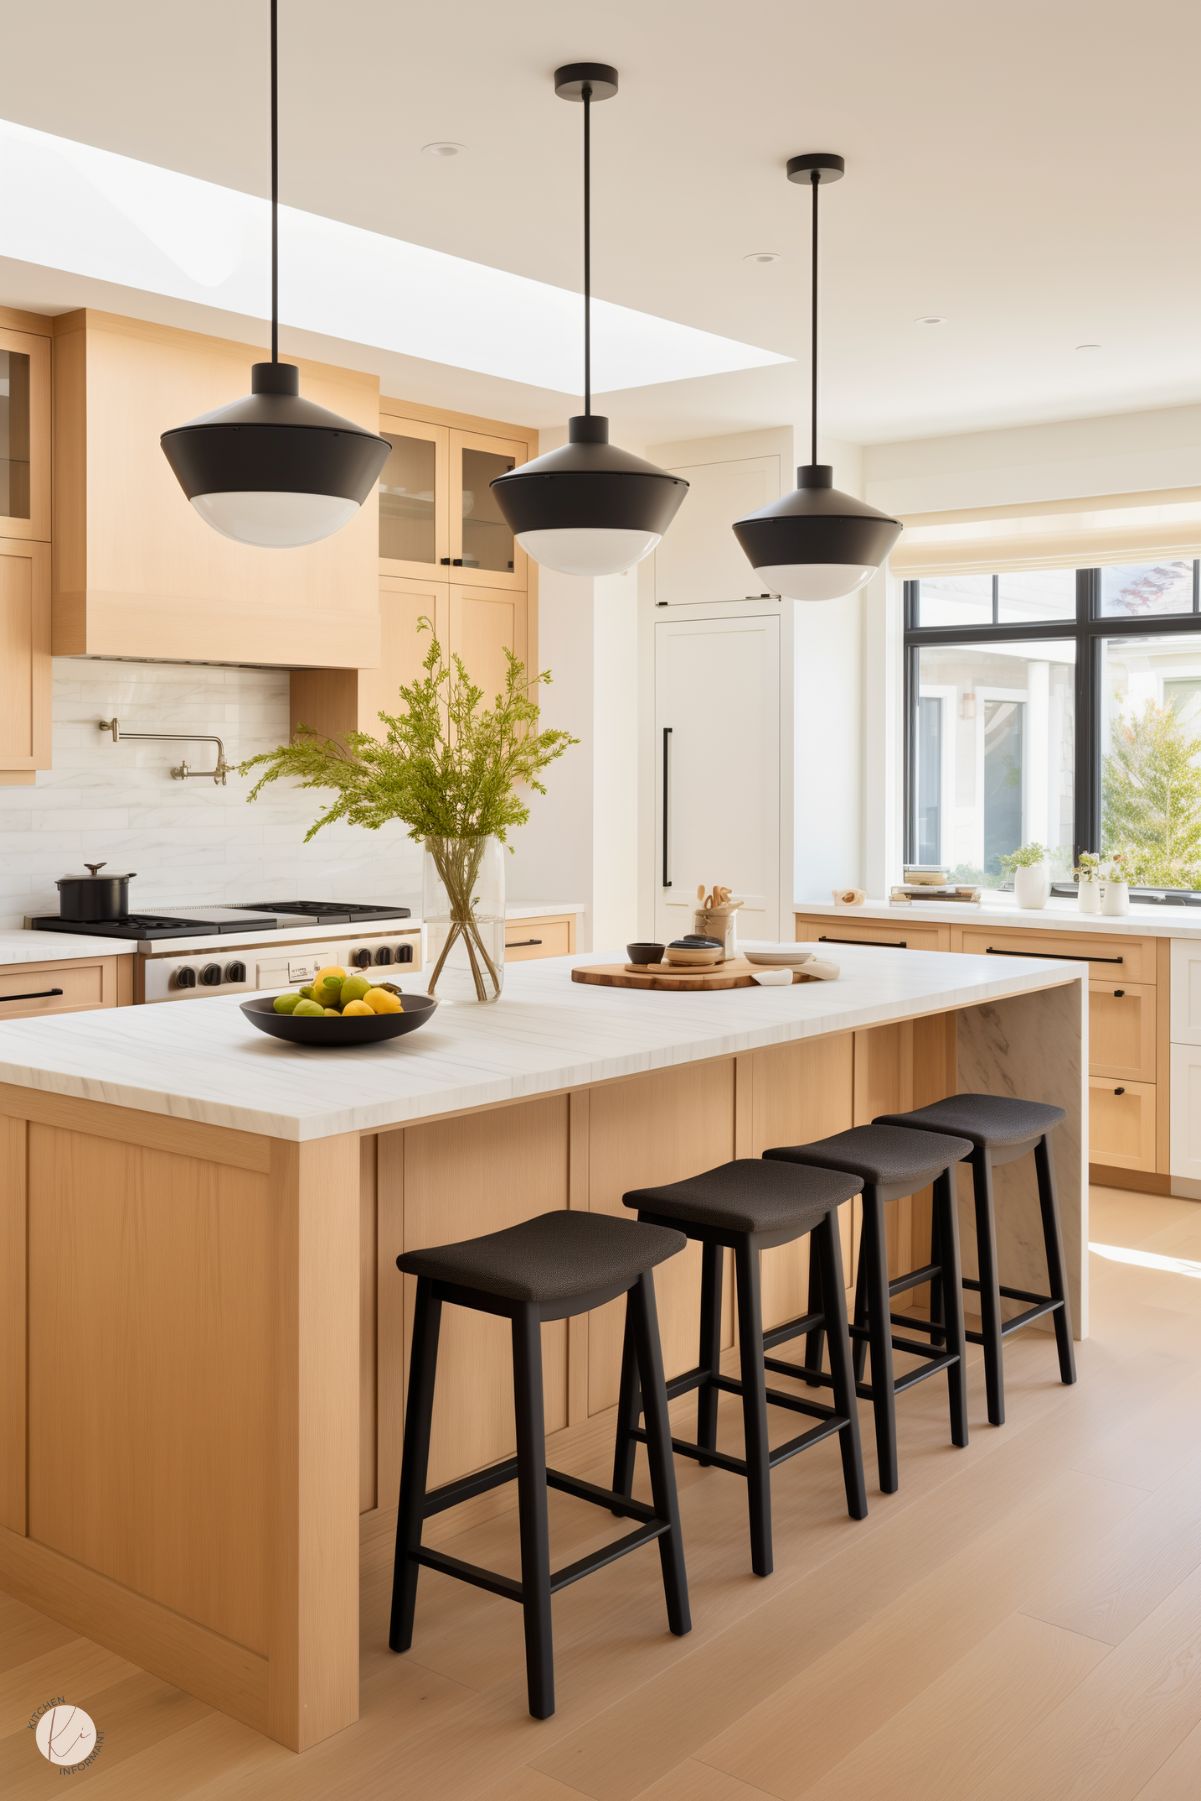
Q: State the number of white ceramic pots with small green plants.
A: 3